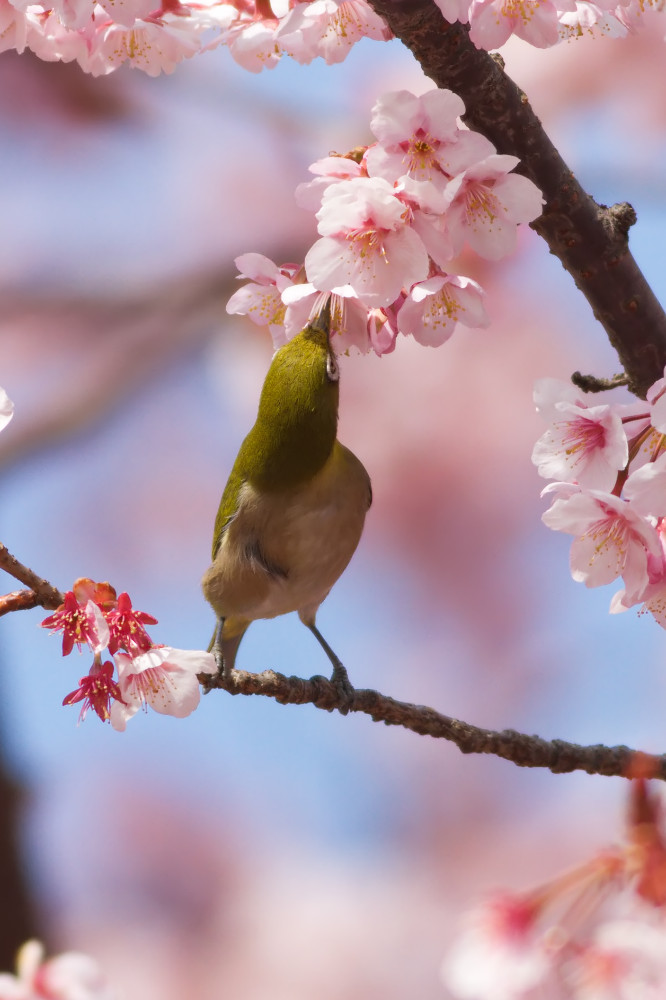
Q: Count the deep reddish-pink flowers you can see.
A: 3